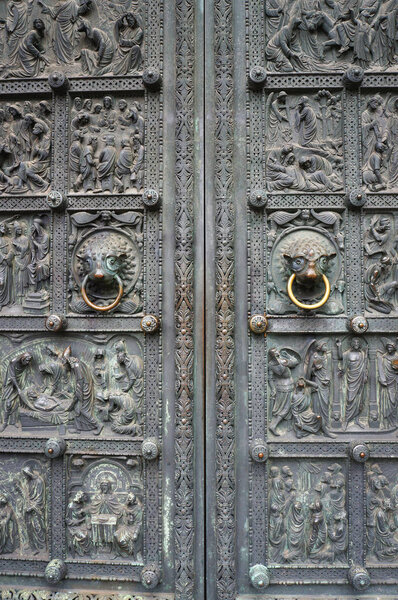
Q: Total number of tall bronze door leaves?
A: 2